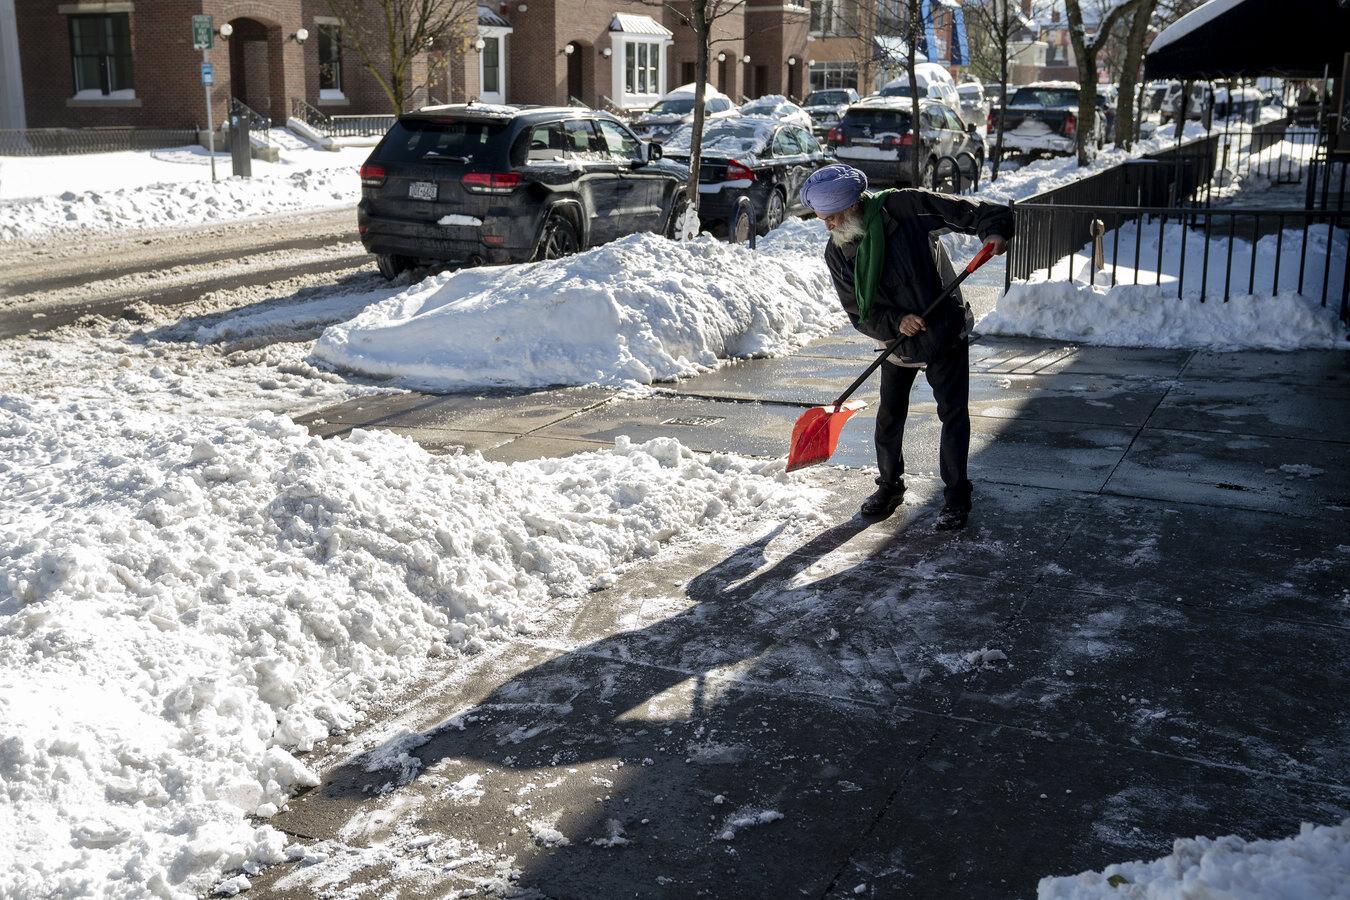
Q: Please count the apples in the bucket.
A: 0